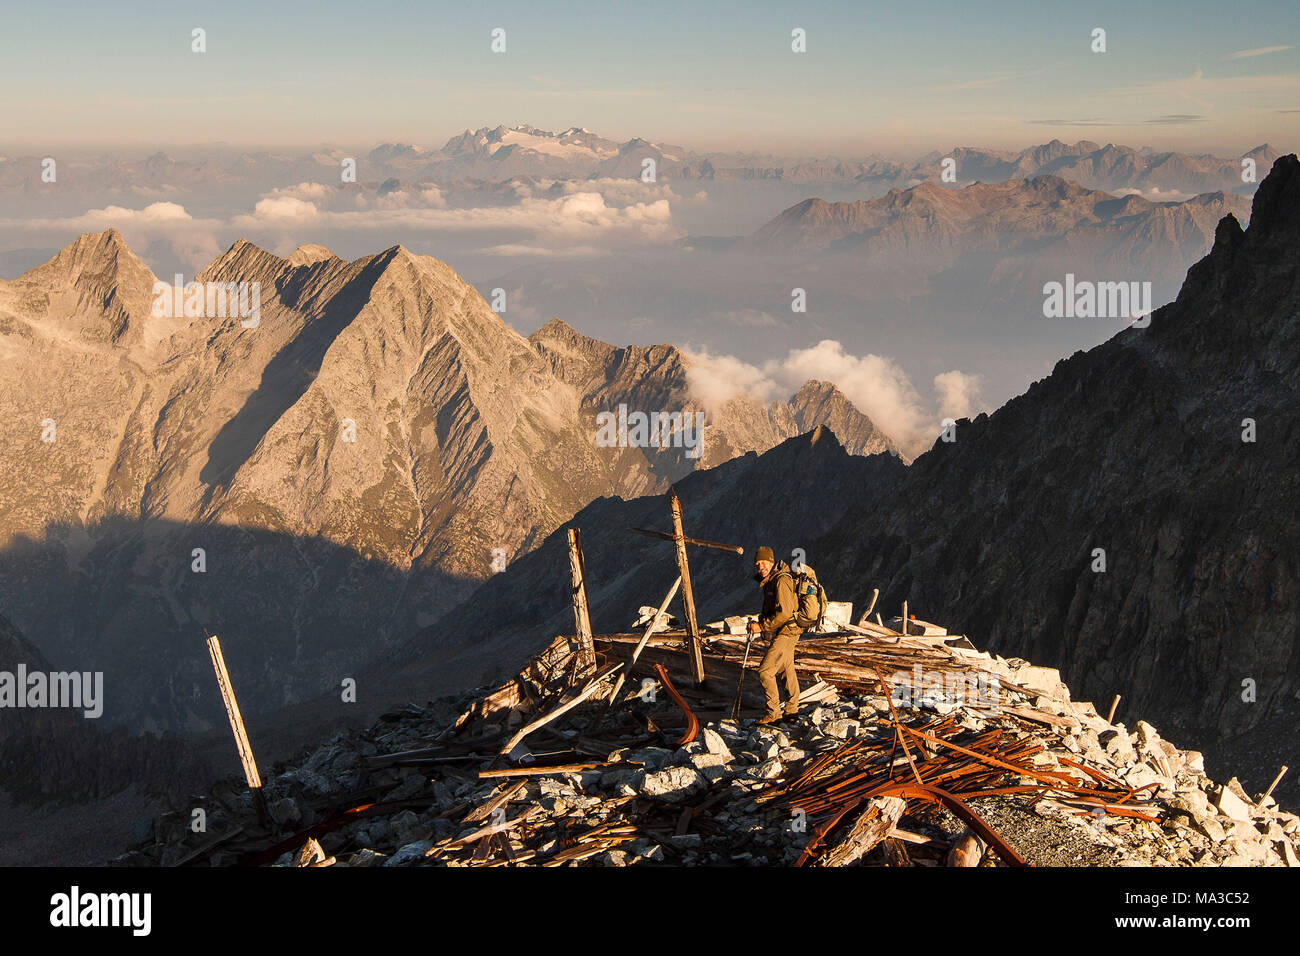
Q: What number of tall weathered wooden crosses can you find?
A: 1